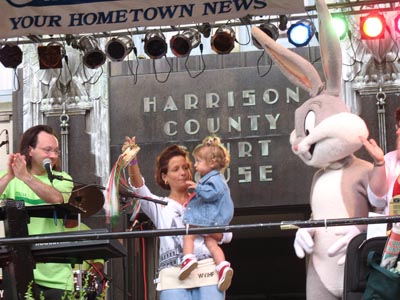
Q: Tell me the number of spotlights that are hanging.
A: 12